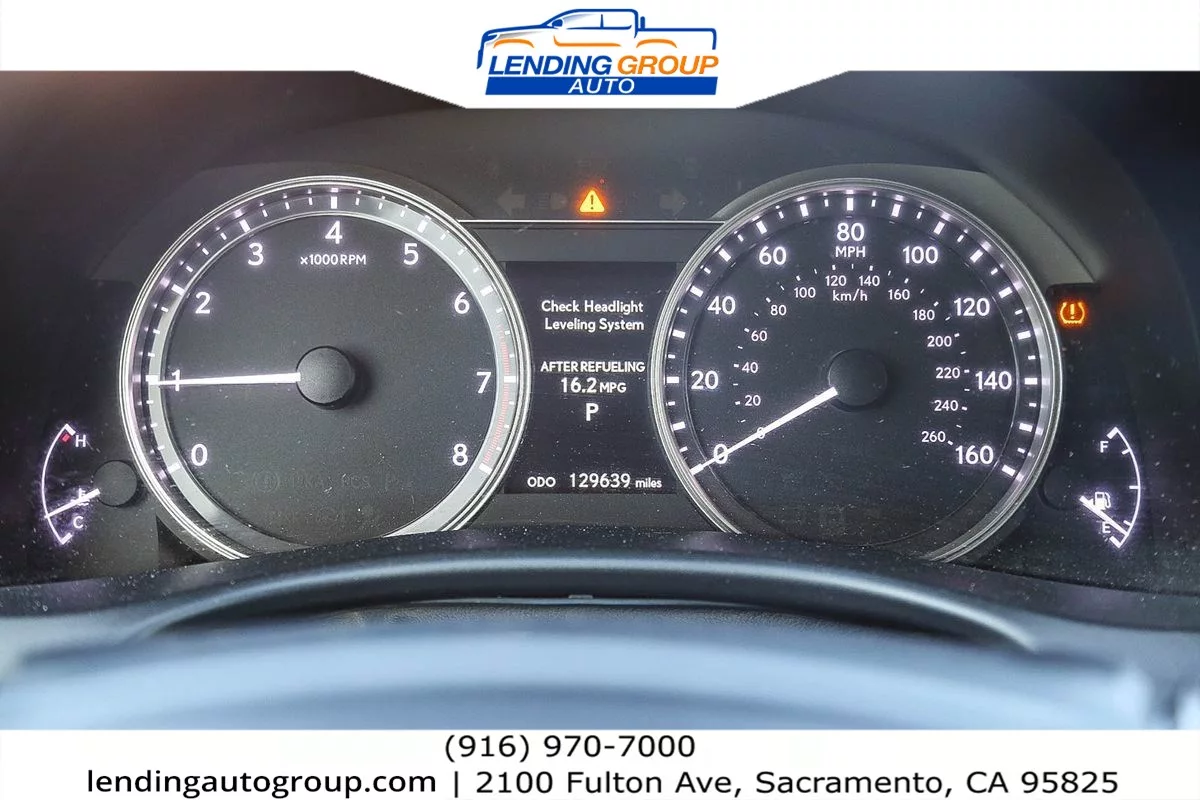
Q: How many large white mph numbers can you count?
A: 9